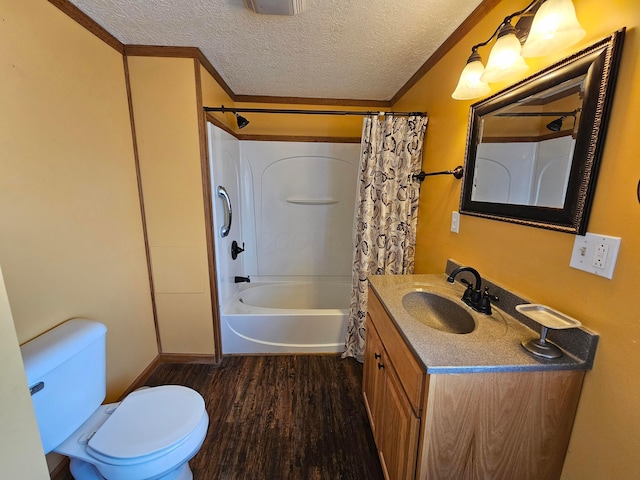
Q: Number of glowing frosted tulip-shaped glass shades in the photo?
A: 3